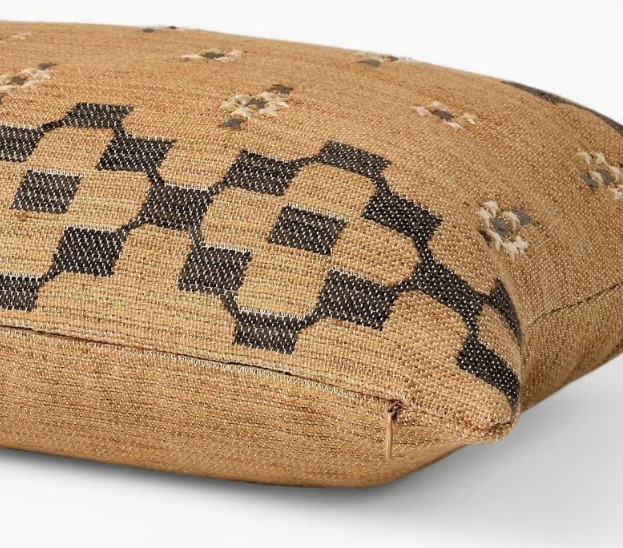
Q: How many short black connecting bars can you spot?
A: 15